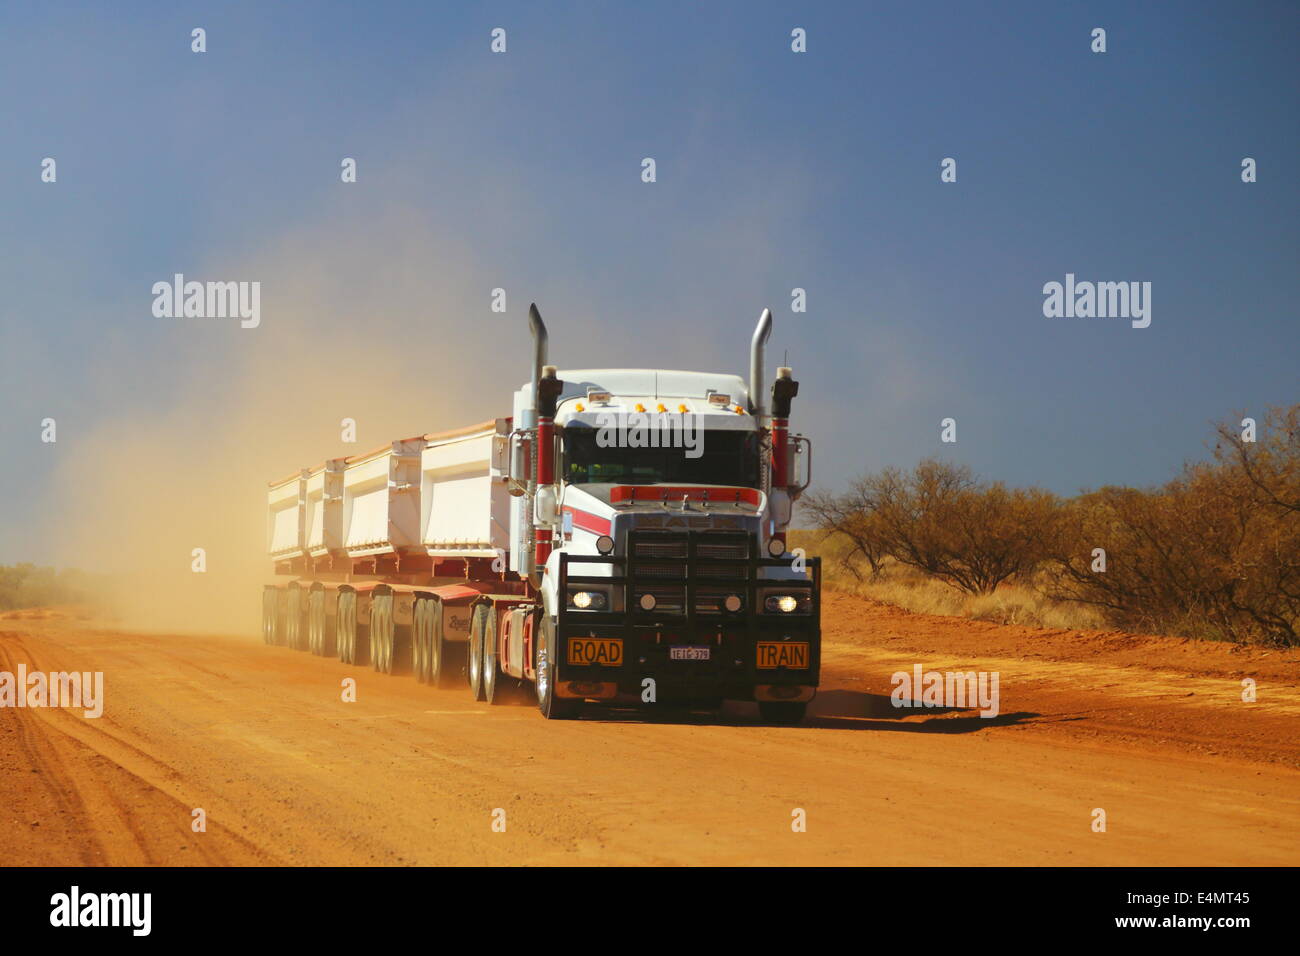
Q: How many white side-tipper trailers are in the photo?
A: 4